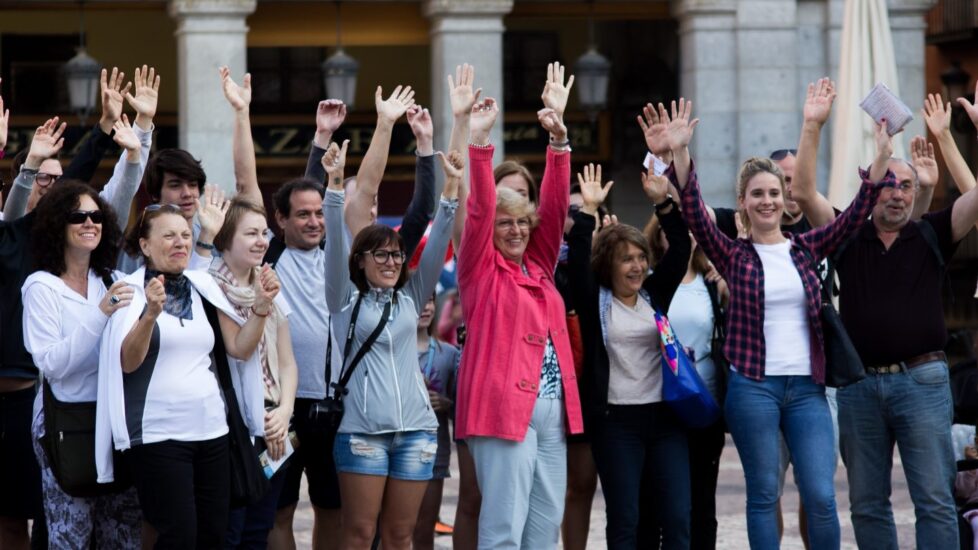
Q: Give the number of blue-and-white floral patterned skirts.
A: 0